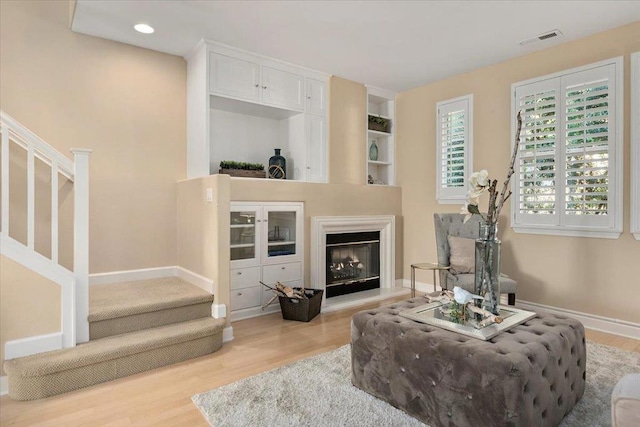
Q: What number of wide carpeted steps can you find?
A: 2